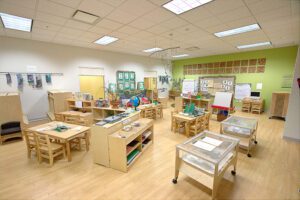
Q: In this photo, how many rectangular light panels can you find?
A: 7